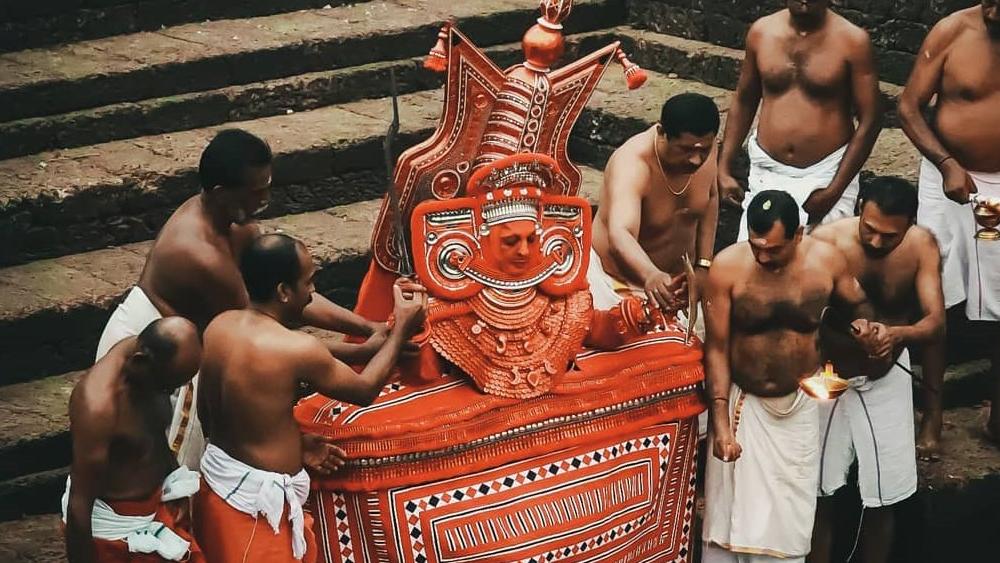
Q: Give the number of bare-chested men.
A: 8